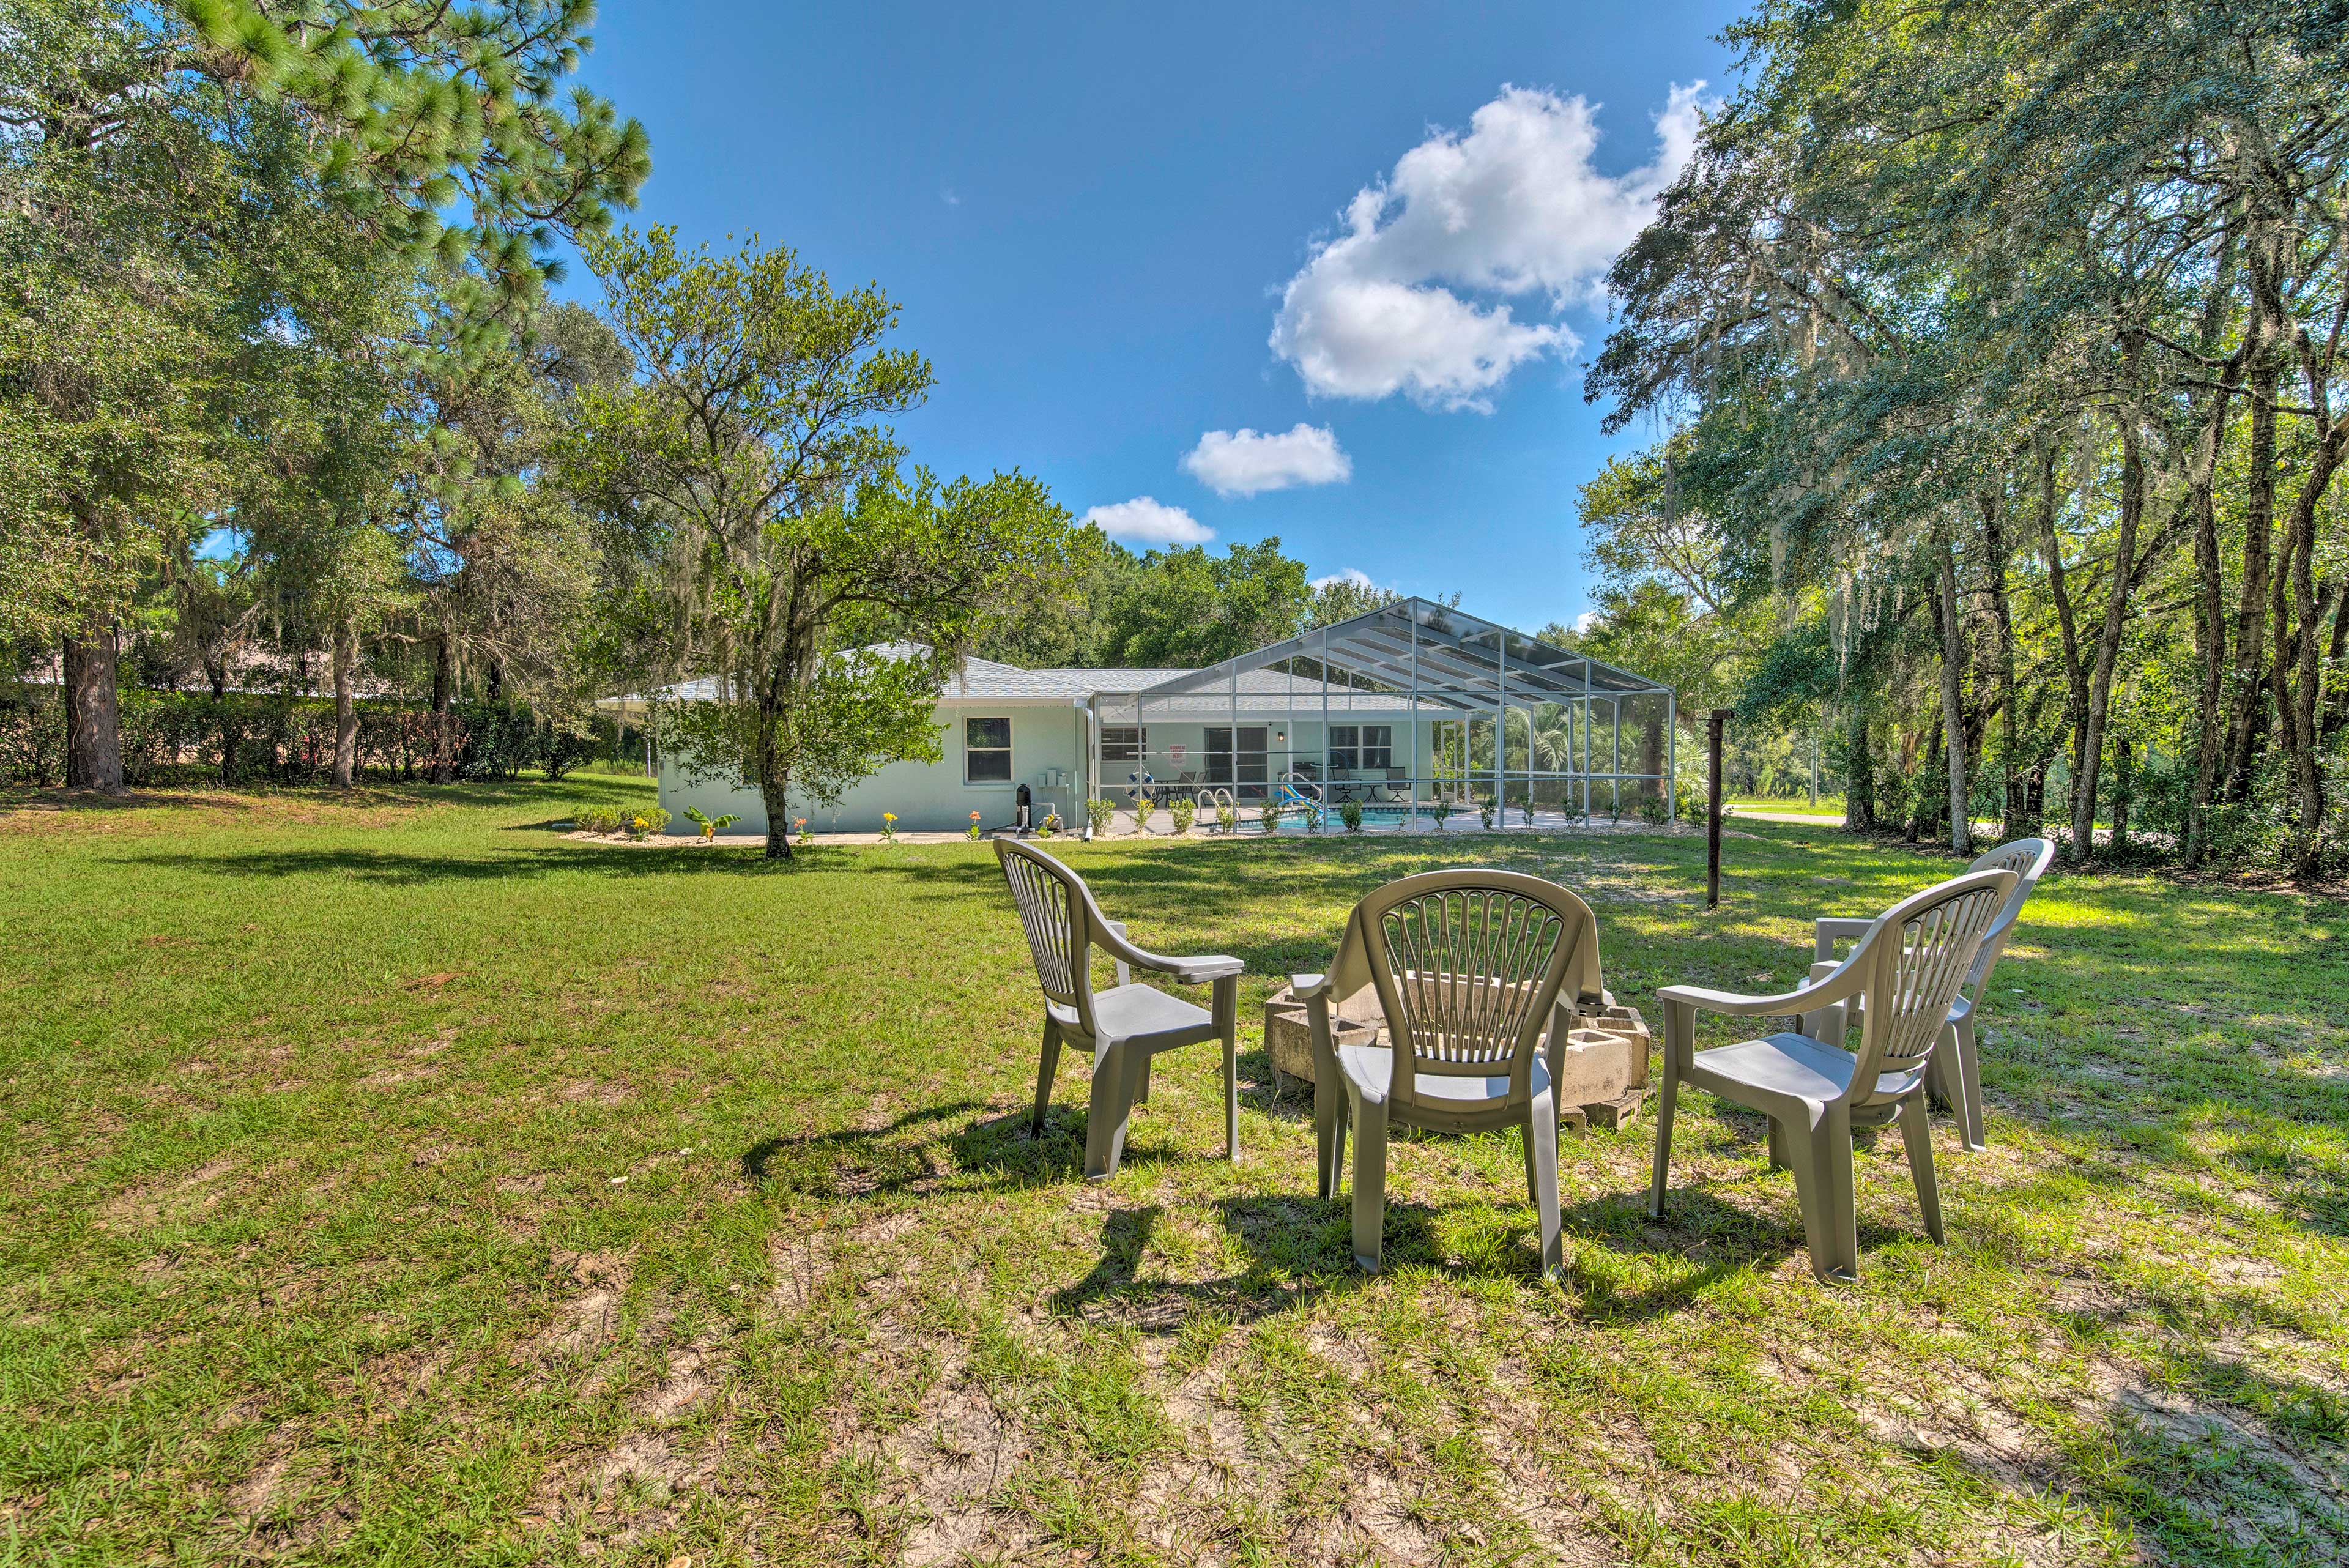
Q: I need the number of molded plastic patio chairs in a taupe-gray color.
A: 4